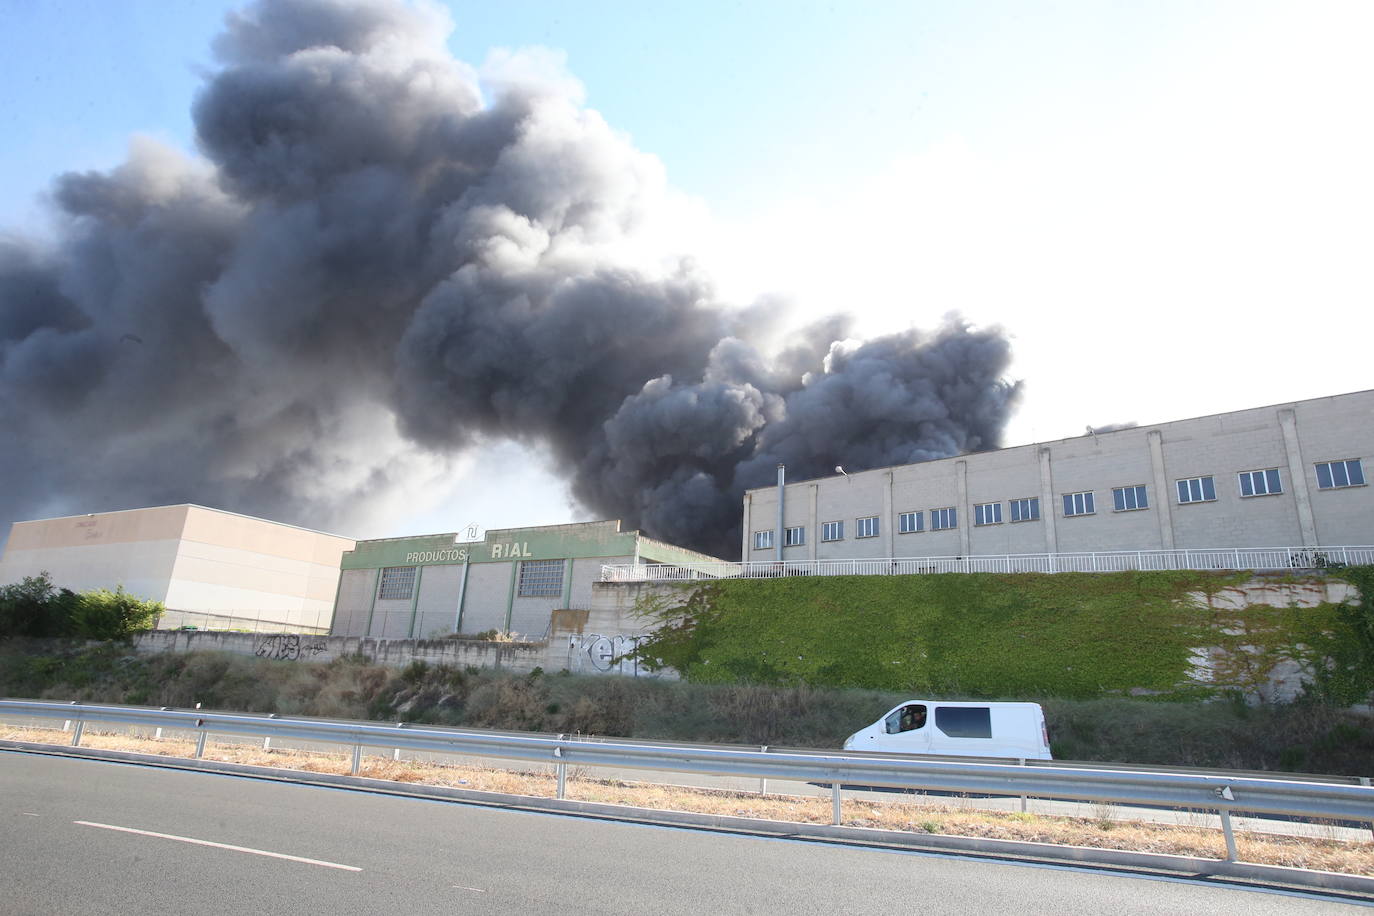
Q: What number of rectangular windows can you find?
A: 15